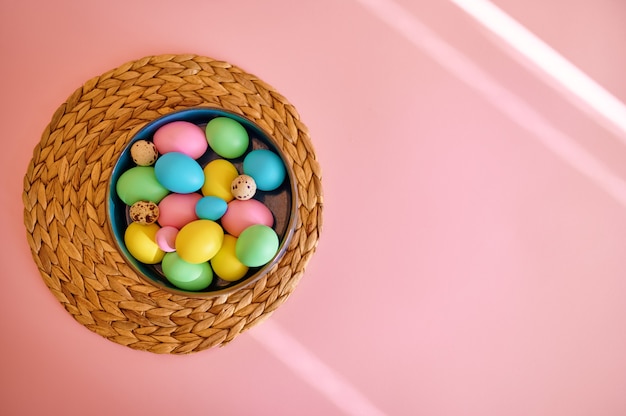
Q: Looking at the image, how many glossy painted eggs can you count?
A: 15